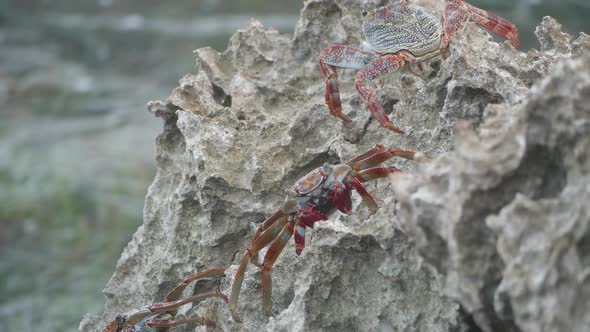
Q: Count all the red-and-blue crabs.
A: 3